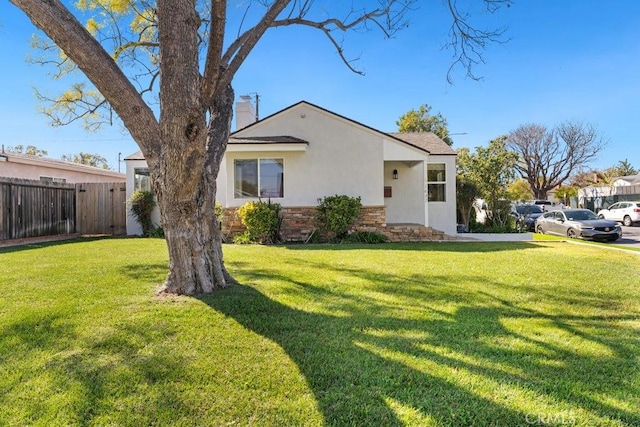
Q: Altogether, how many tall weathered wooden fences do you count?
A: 1